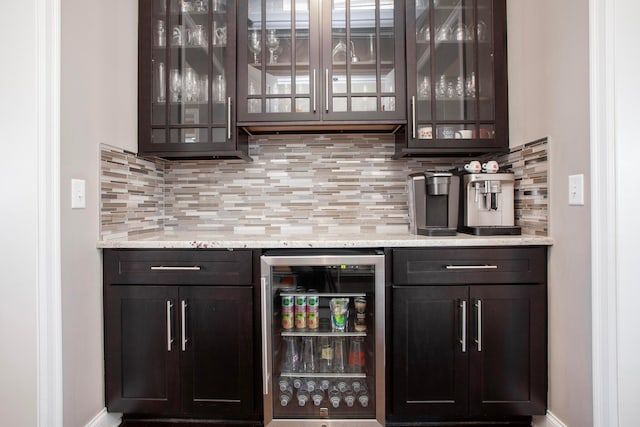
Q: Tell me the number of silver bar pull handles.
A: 11